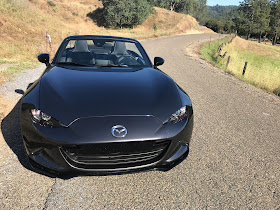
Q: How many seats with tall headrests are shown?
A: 2